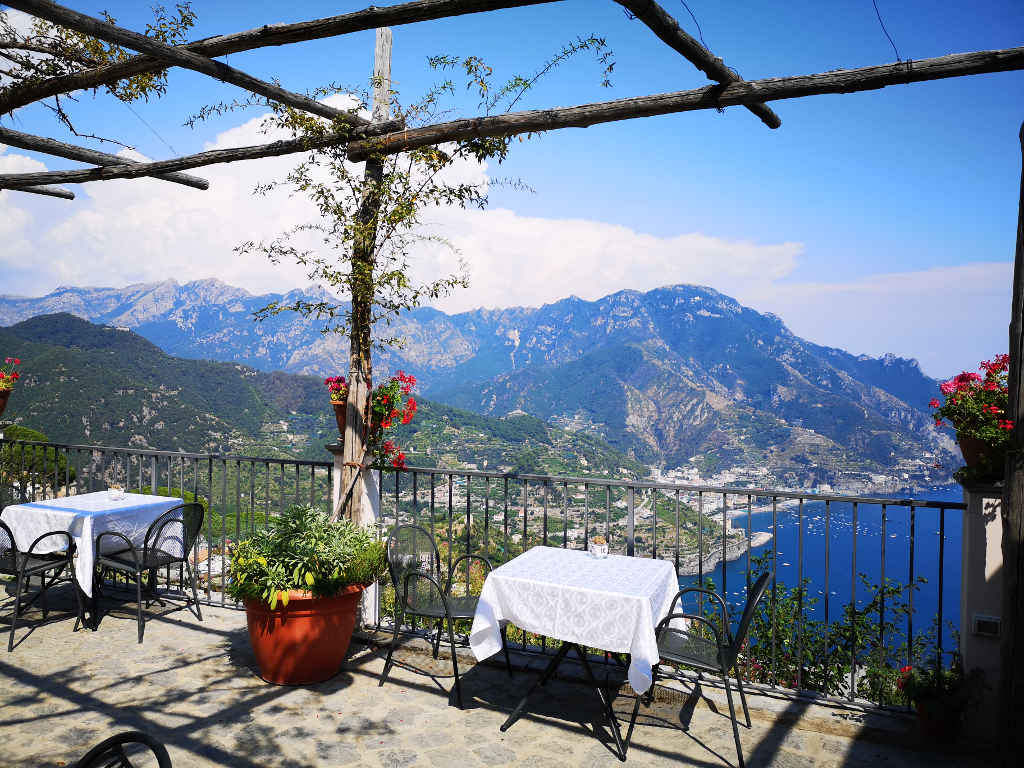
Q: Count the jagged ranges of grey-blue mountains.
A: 1